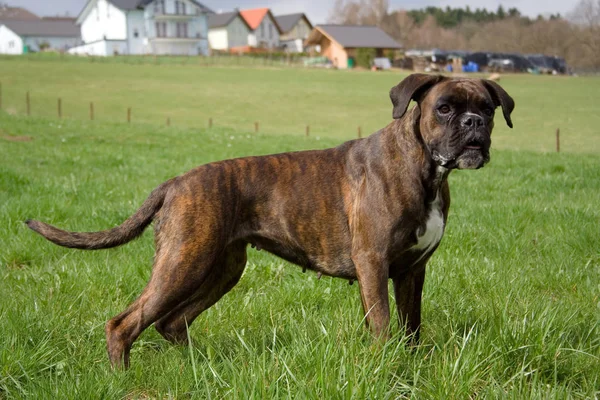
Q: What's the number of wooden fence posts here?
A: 11